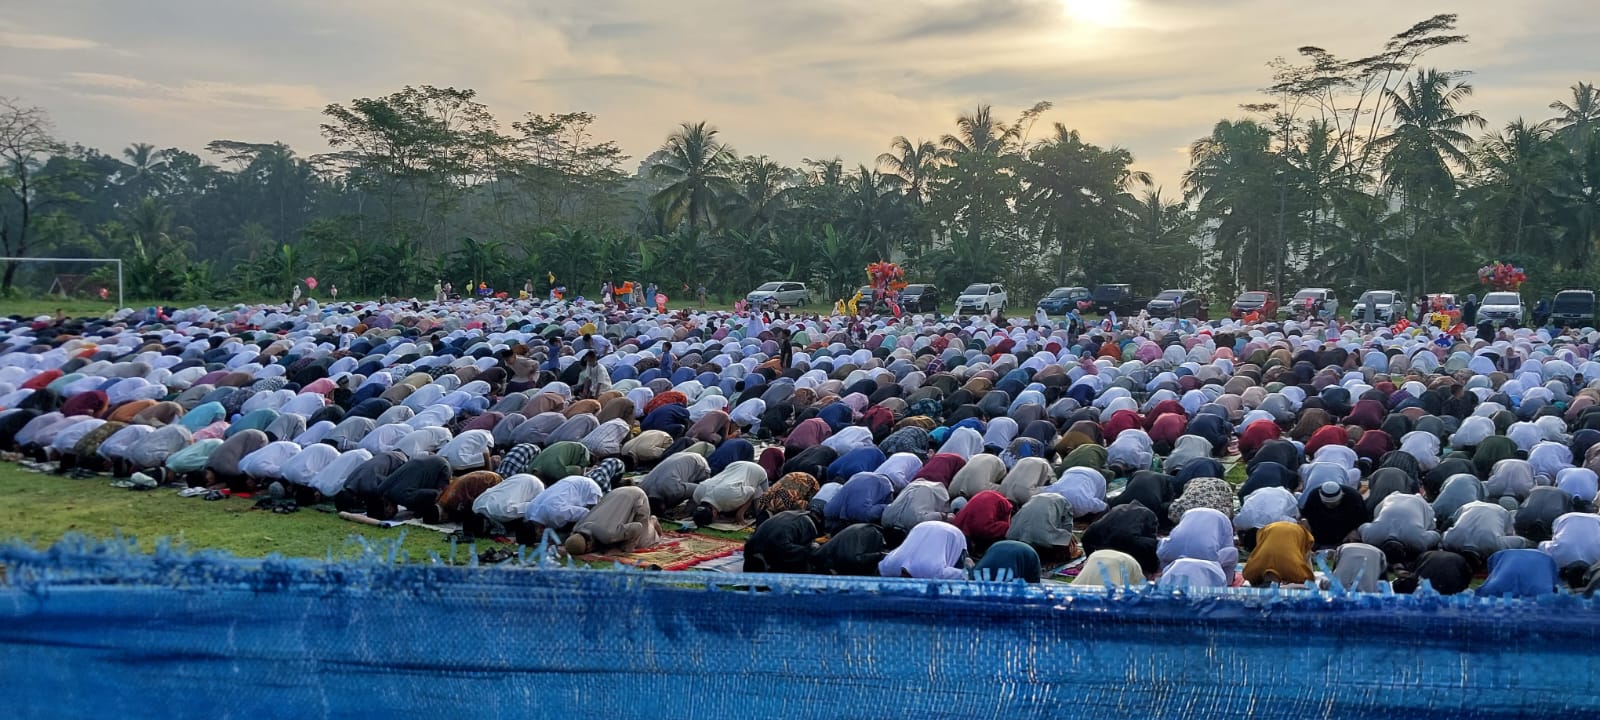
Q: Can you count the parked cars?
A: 13